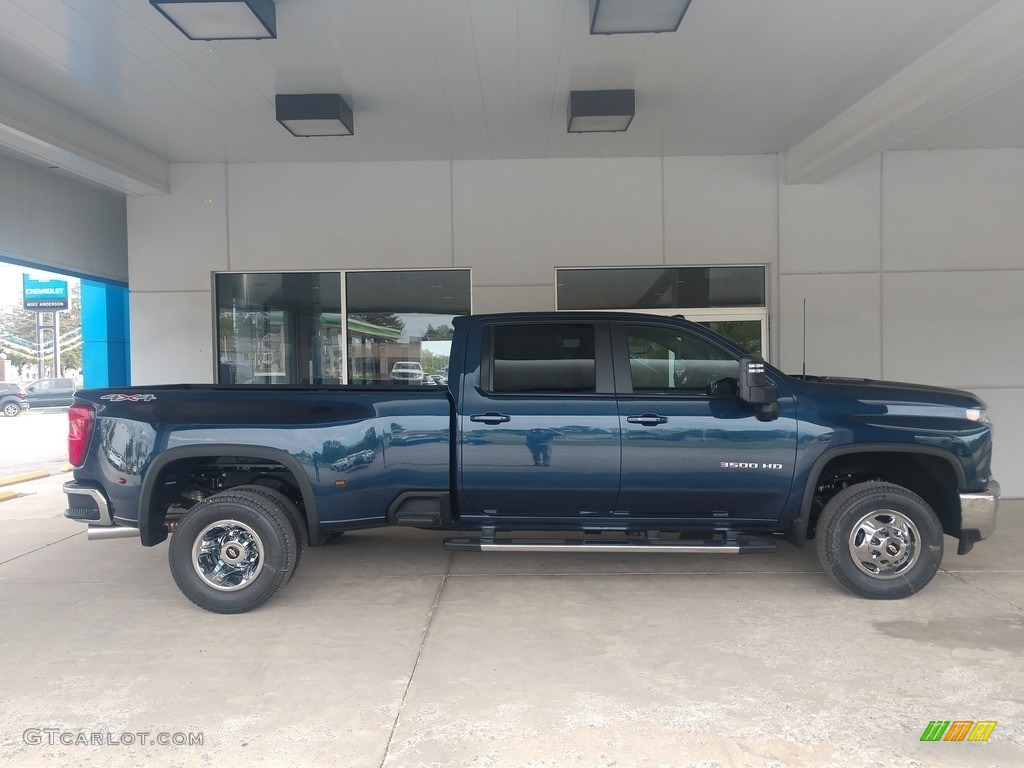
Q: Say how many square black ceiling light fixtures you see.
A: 4